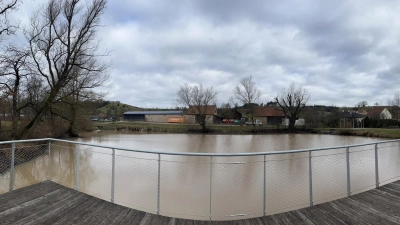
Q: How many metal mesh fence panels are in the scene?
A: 11